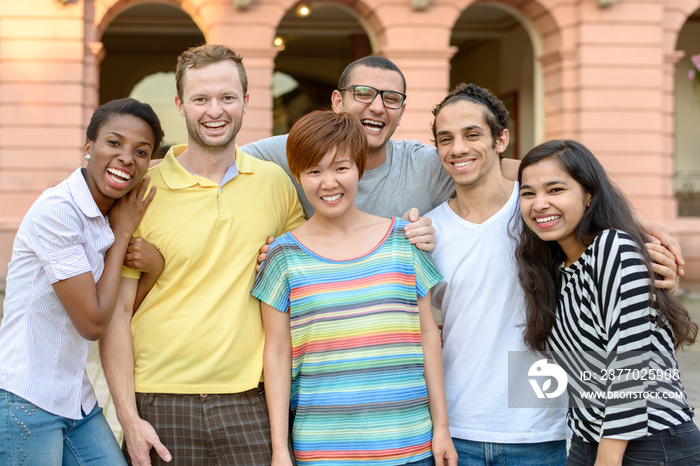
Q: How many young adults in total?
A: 6